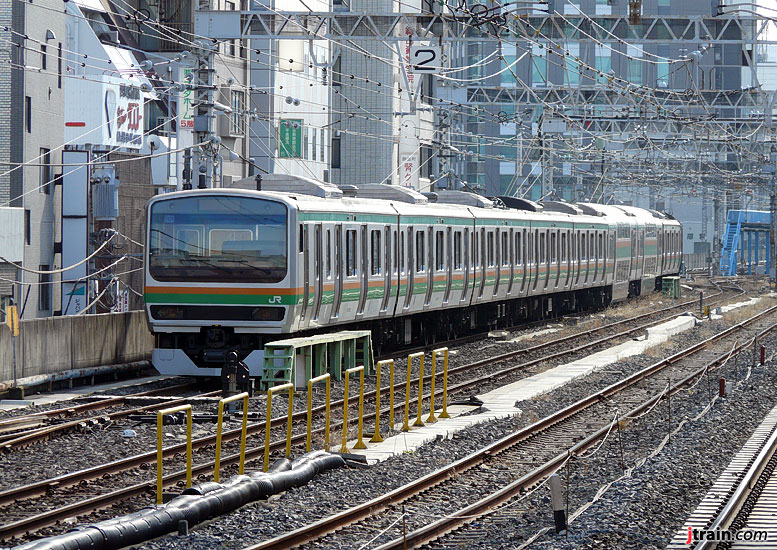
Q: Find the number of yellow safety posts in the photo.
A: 8